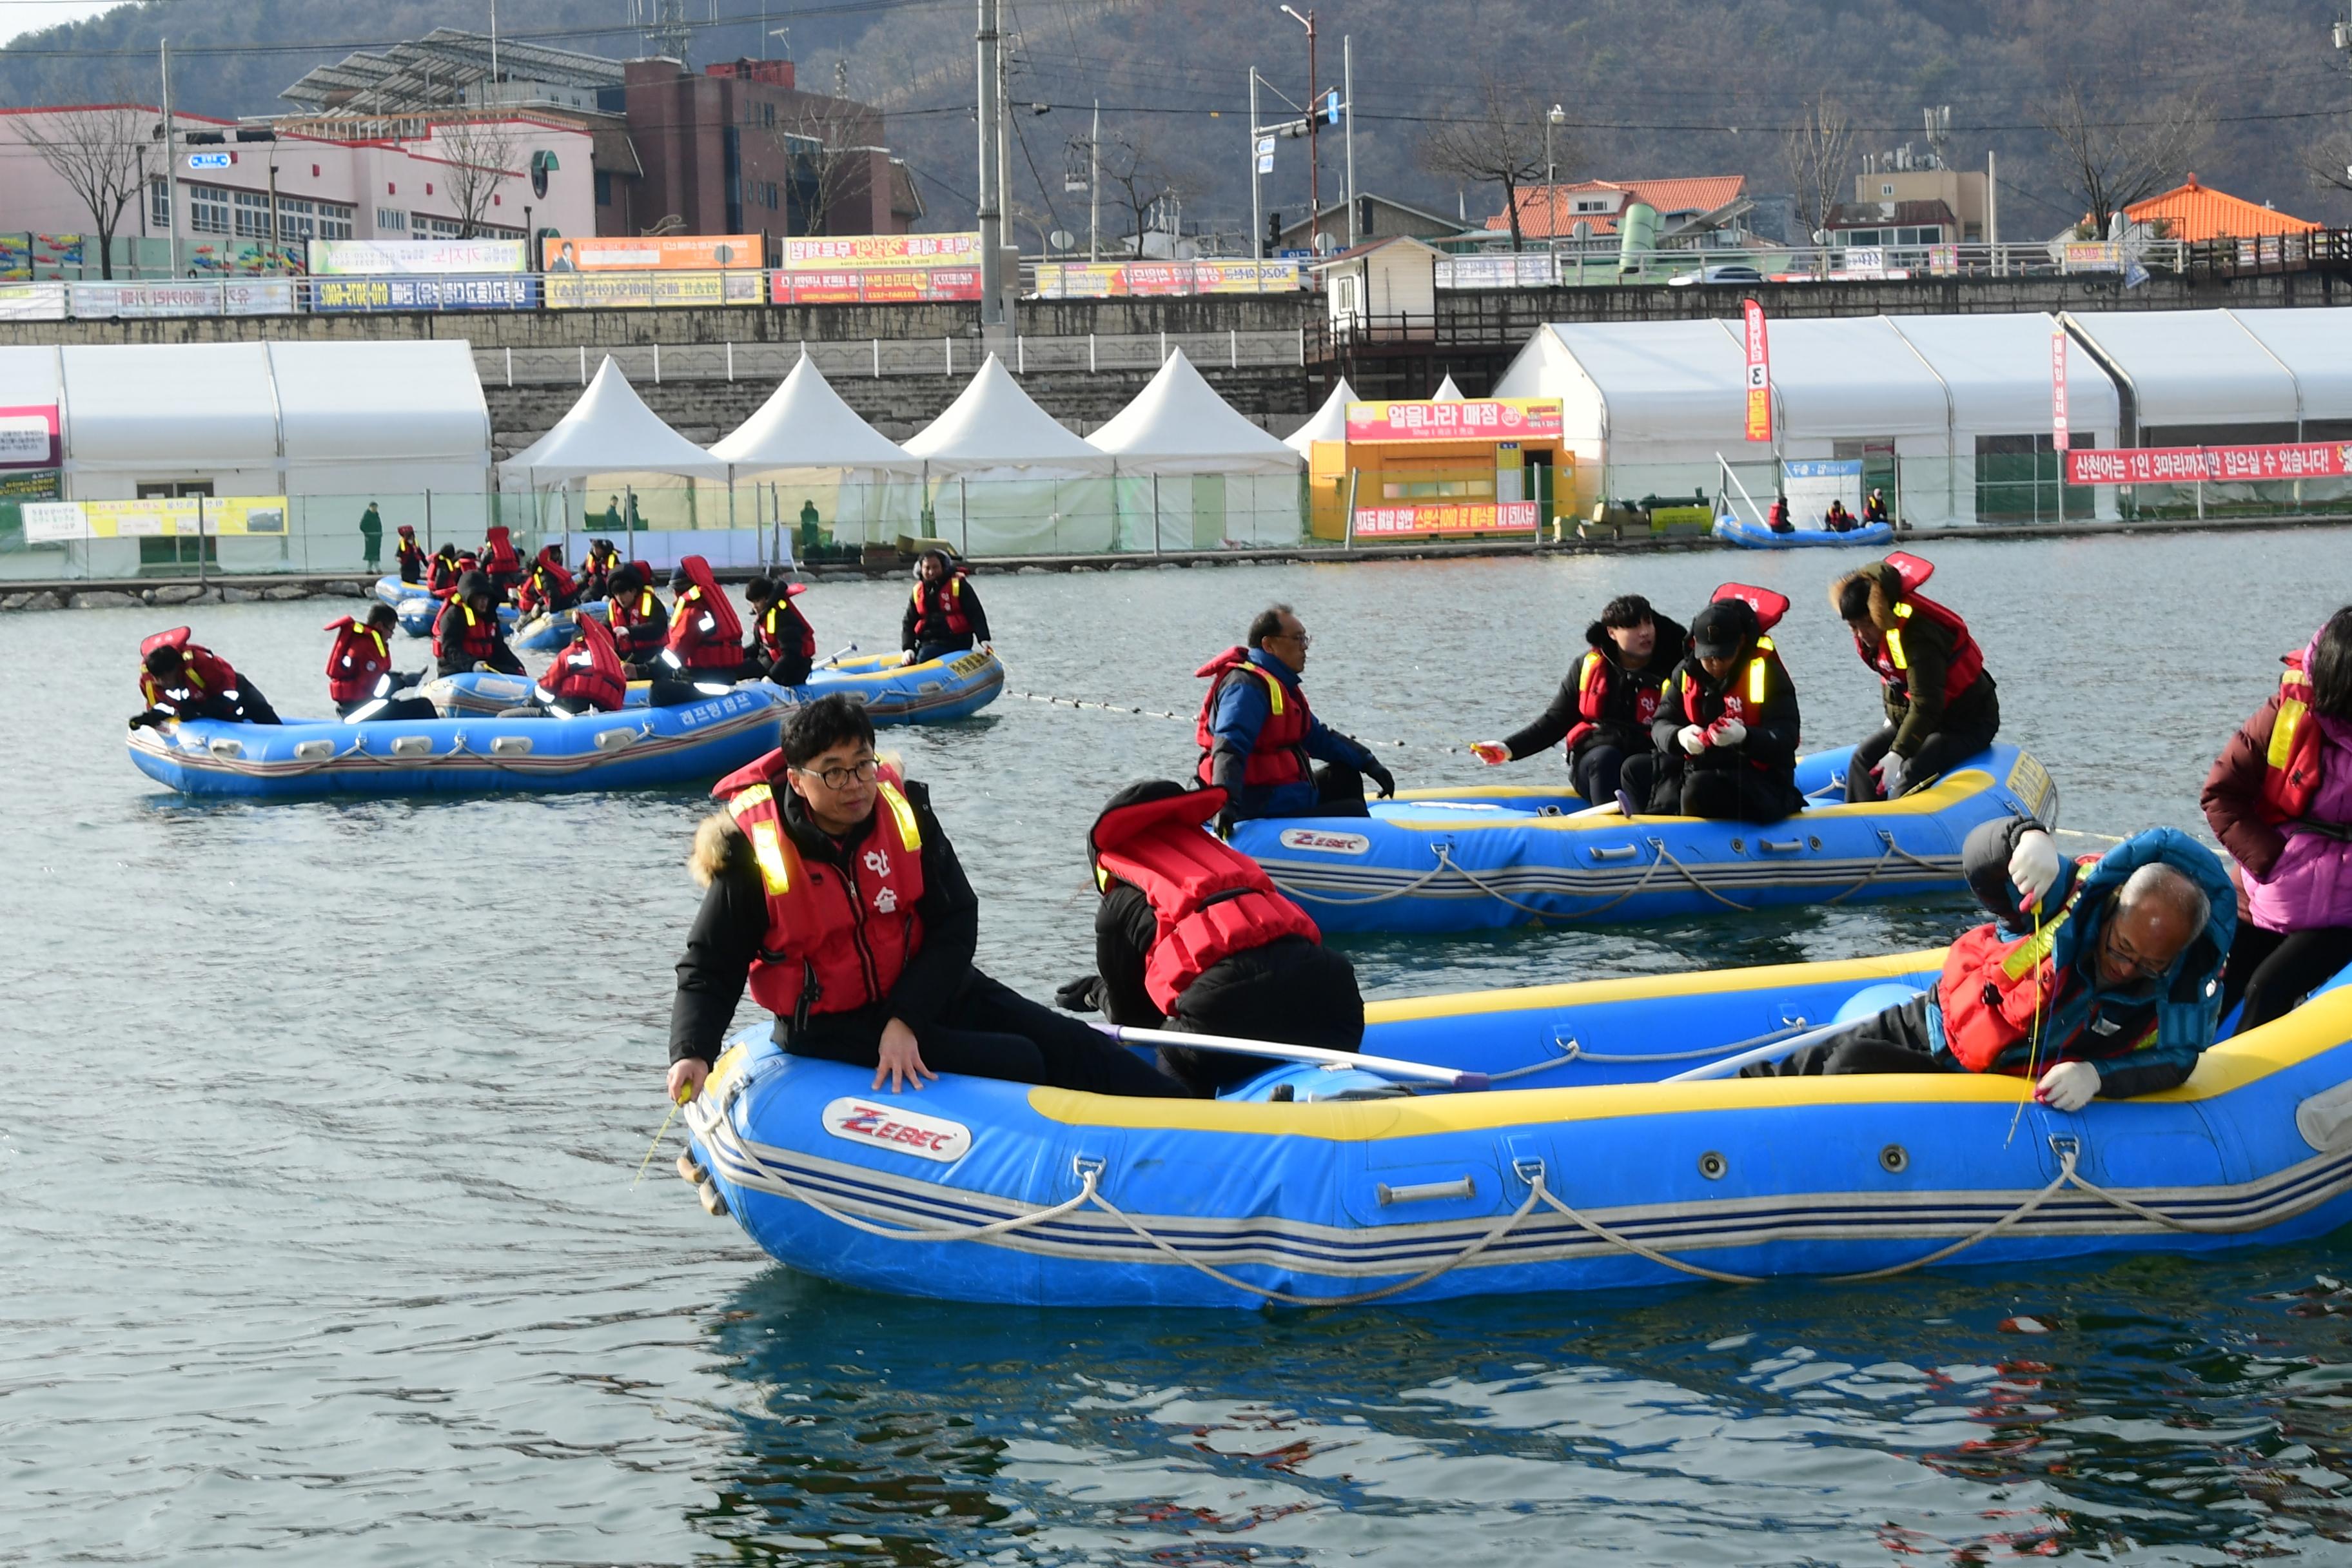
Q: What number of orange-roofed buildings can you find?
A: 2